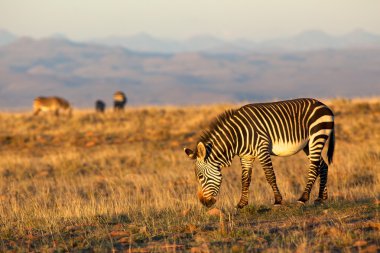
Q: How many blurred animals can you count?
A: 3